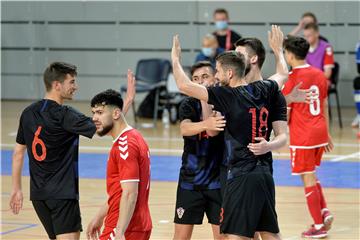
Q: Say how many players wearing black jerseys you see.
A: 4